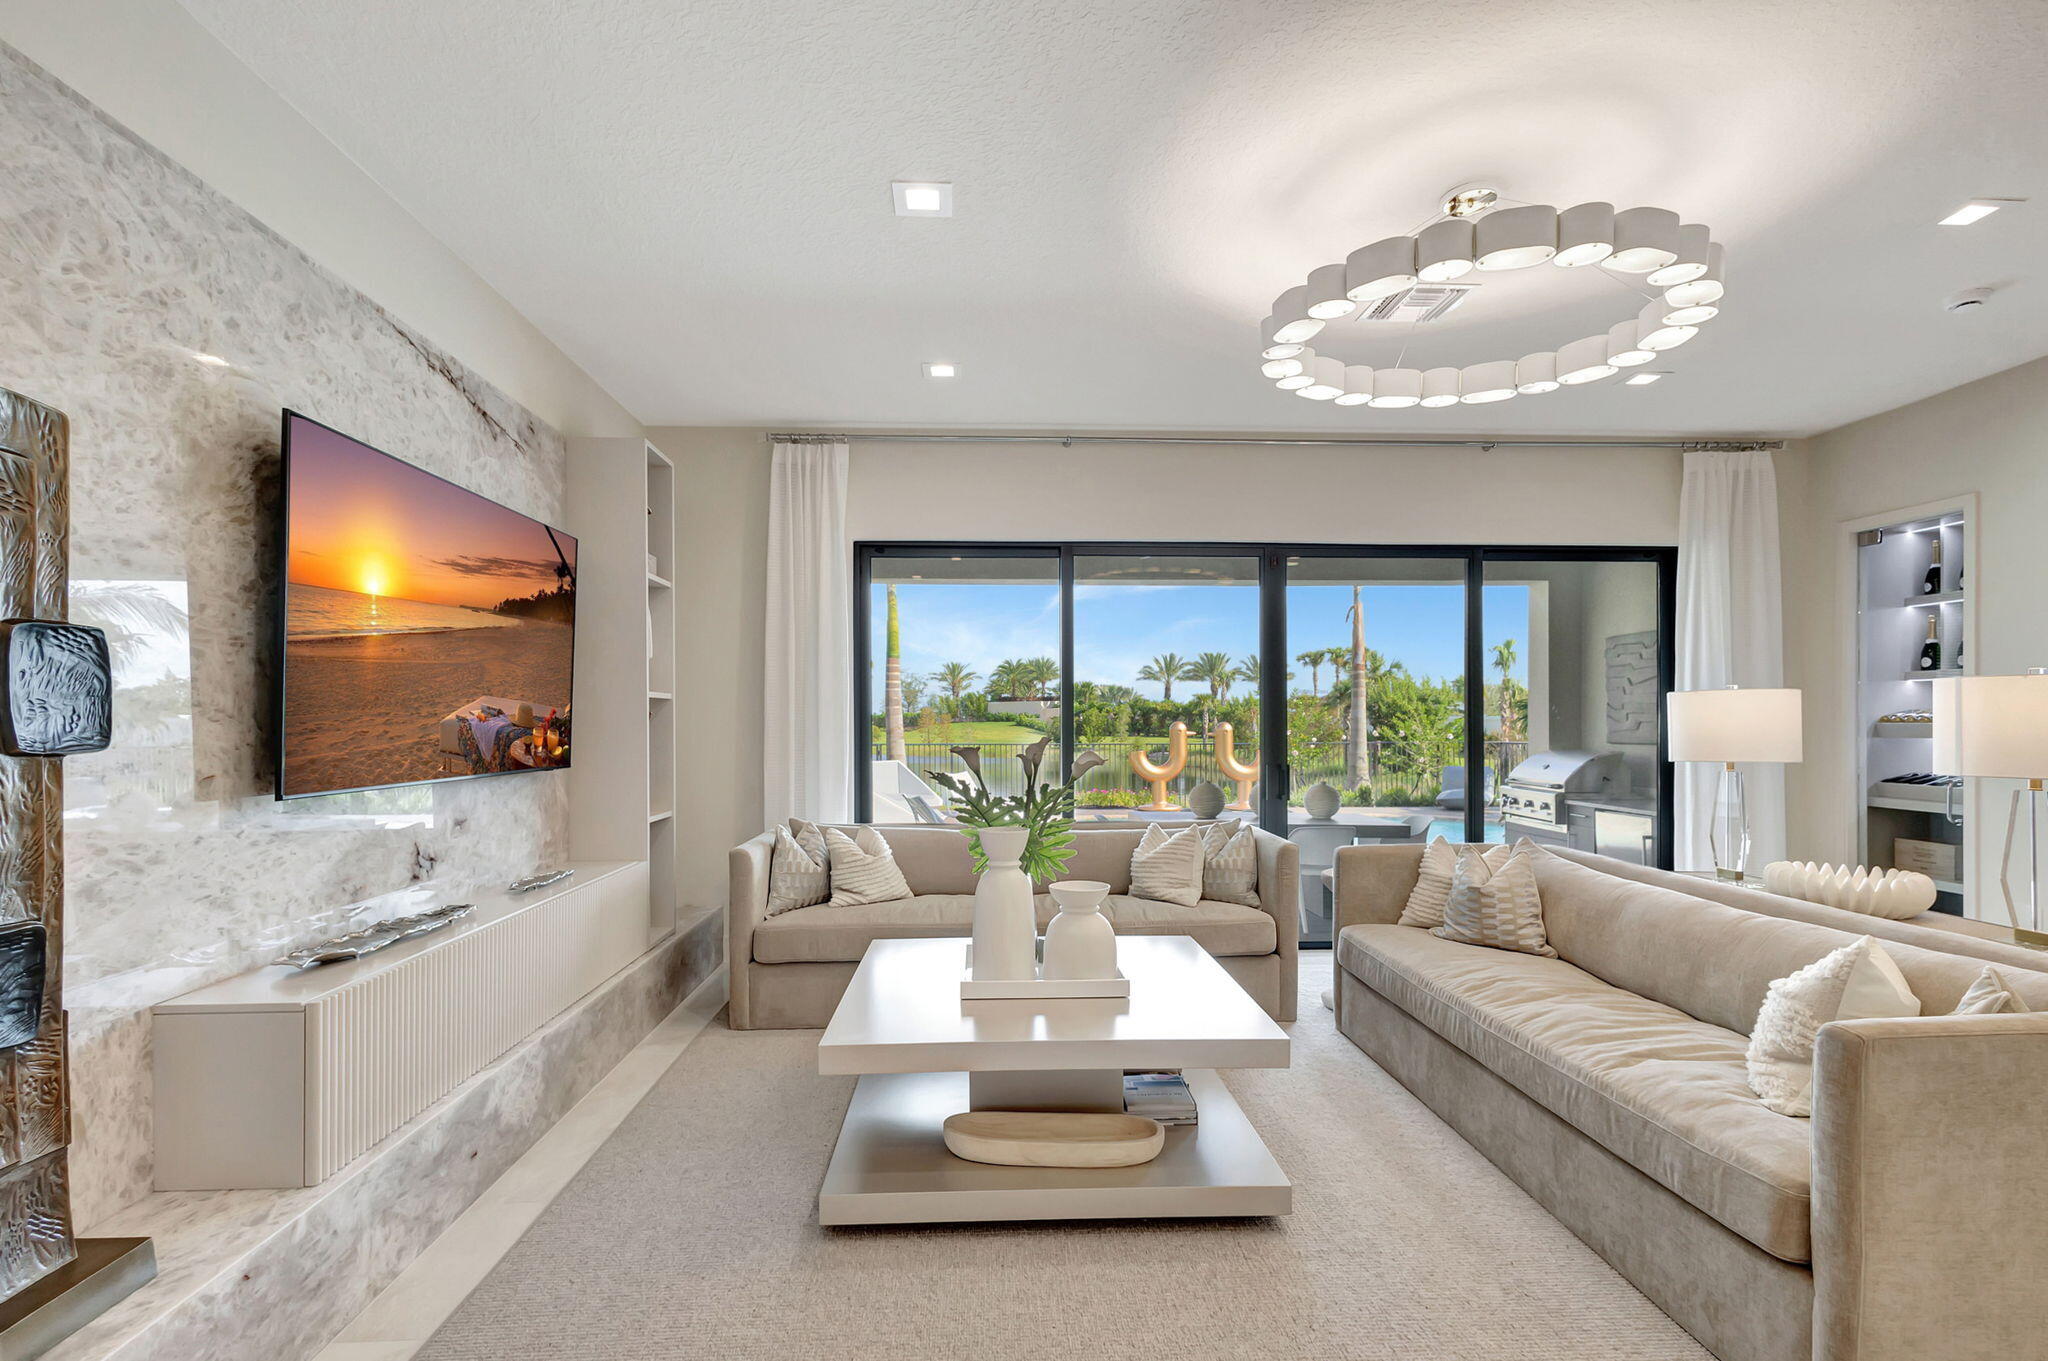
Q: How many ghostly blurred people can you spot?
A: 0